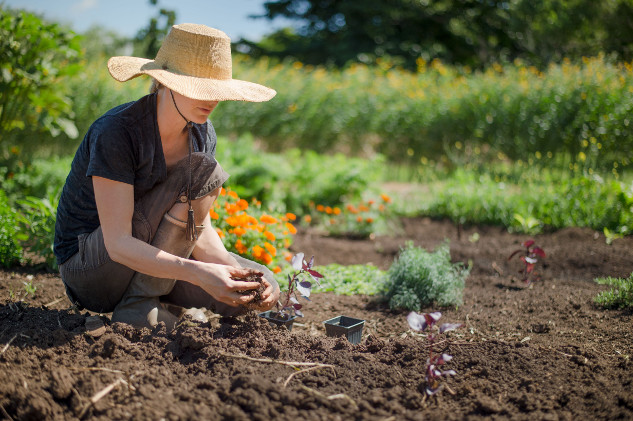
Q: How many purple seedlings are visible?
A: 3